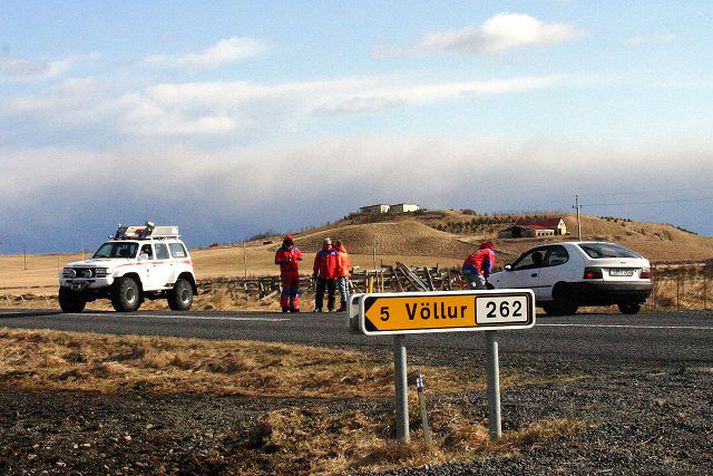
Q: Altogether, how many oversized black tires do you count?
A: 3